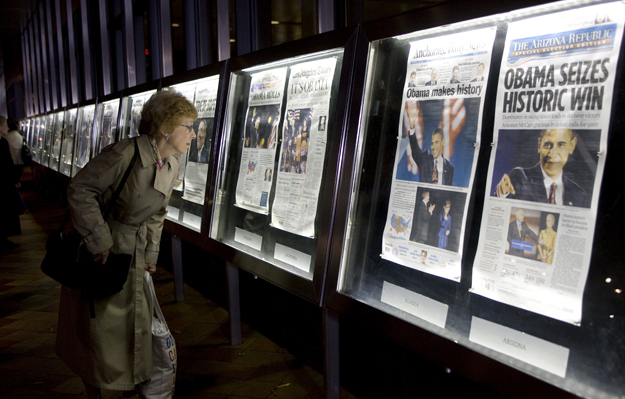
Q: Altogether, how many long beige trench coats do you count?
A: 1